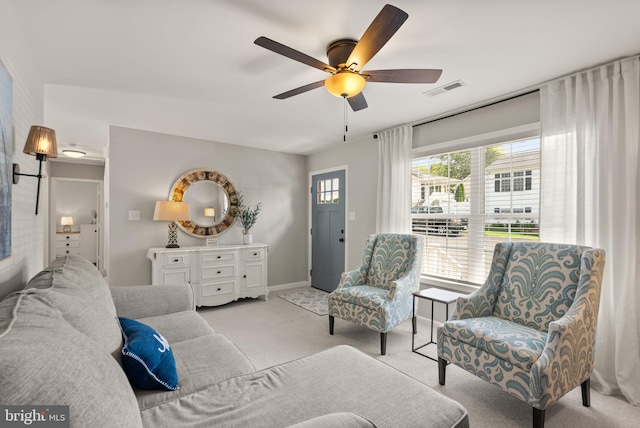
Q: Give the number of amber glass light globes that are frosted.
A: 1